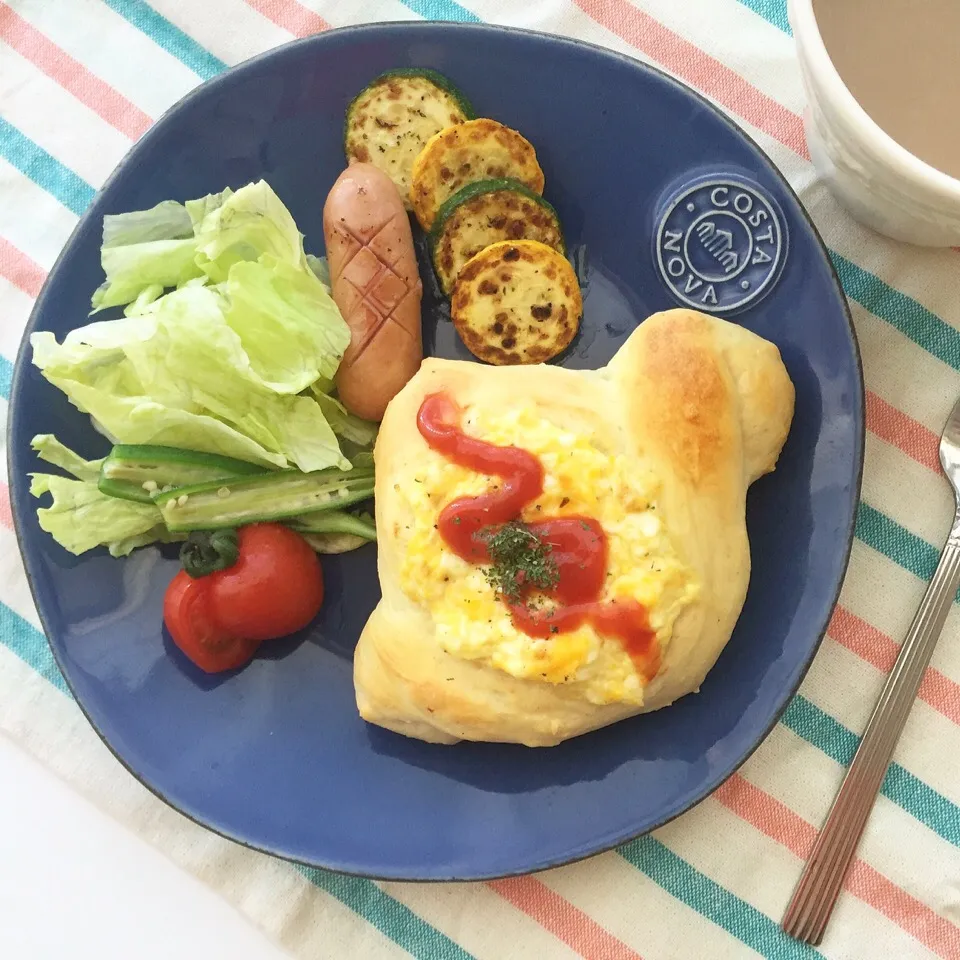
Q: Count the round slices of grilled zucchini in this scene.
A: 4